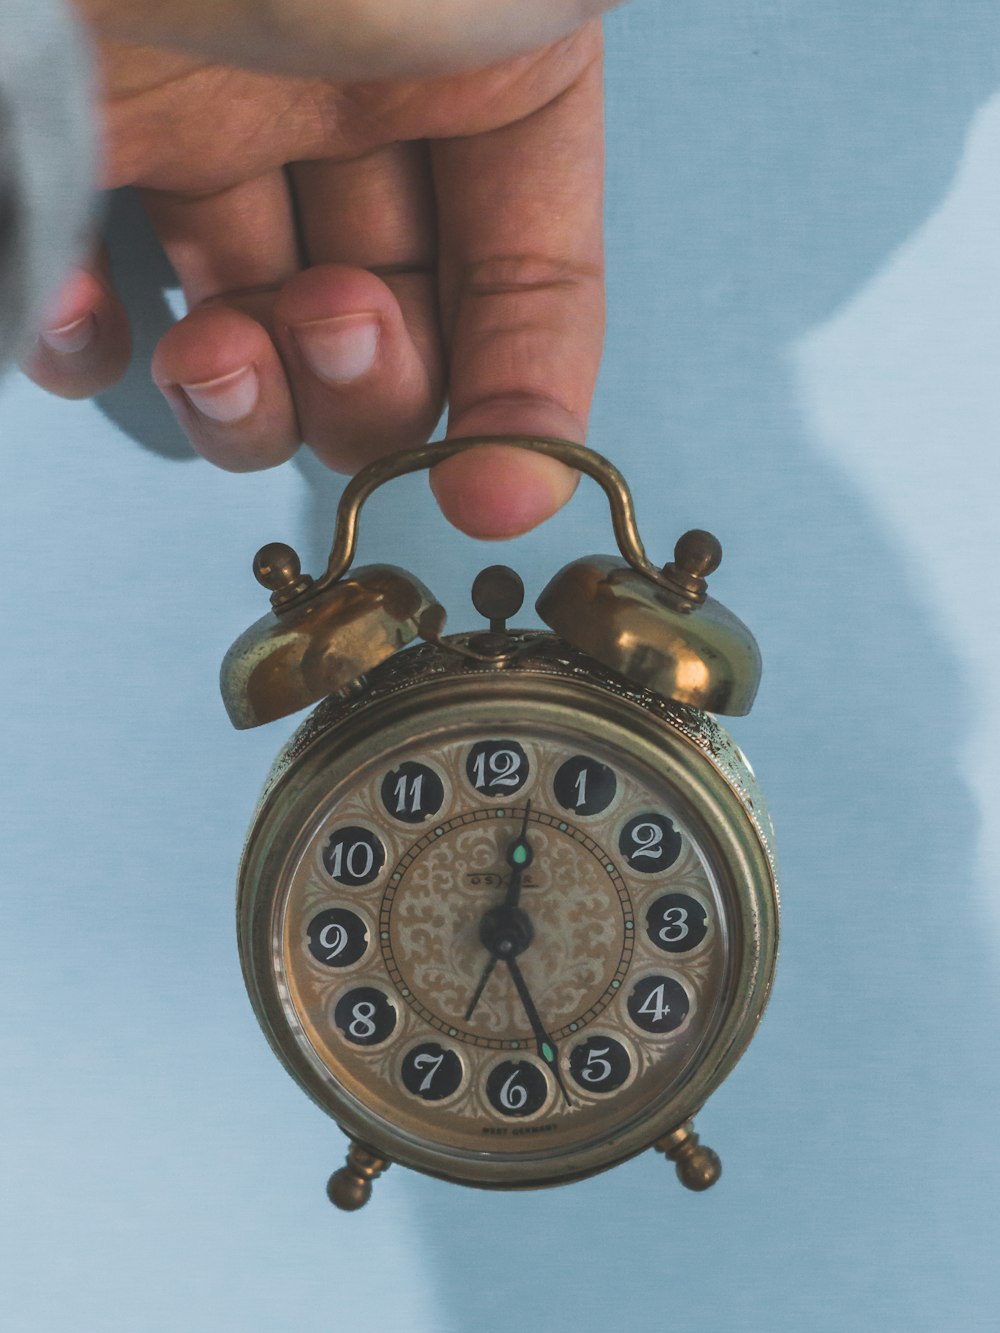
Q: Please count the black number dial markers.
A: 12